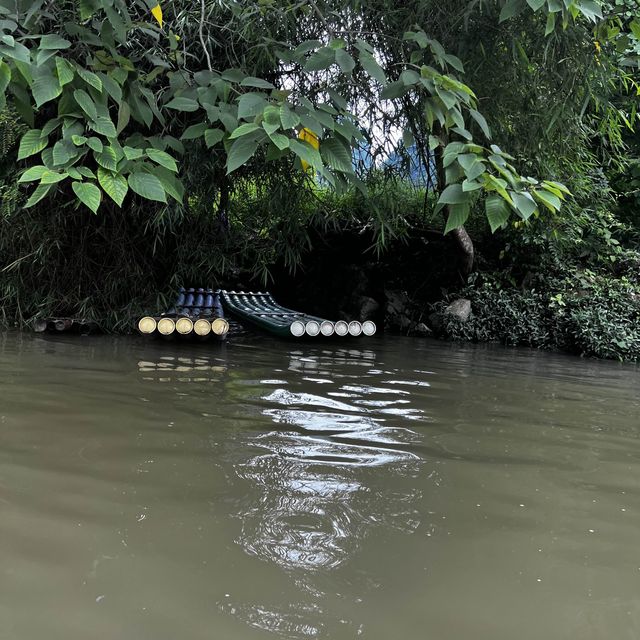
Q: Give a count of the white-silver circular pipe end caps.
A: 6